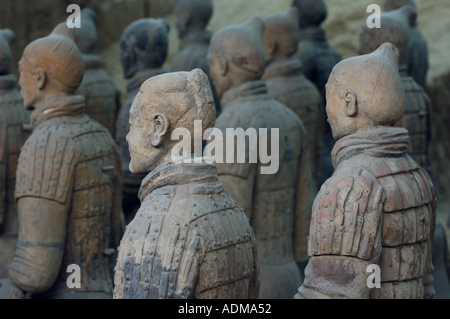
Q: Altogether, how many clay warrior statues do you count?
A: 12